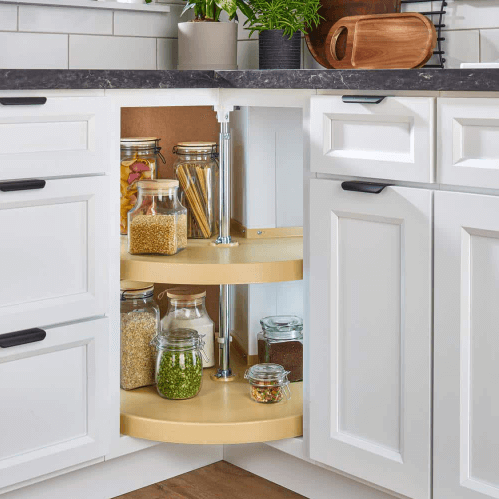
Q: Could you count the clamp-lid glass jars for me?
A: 5